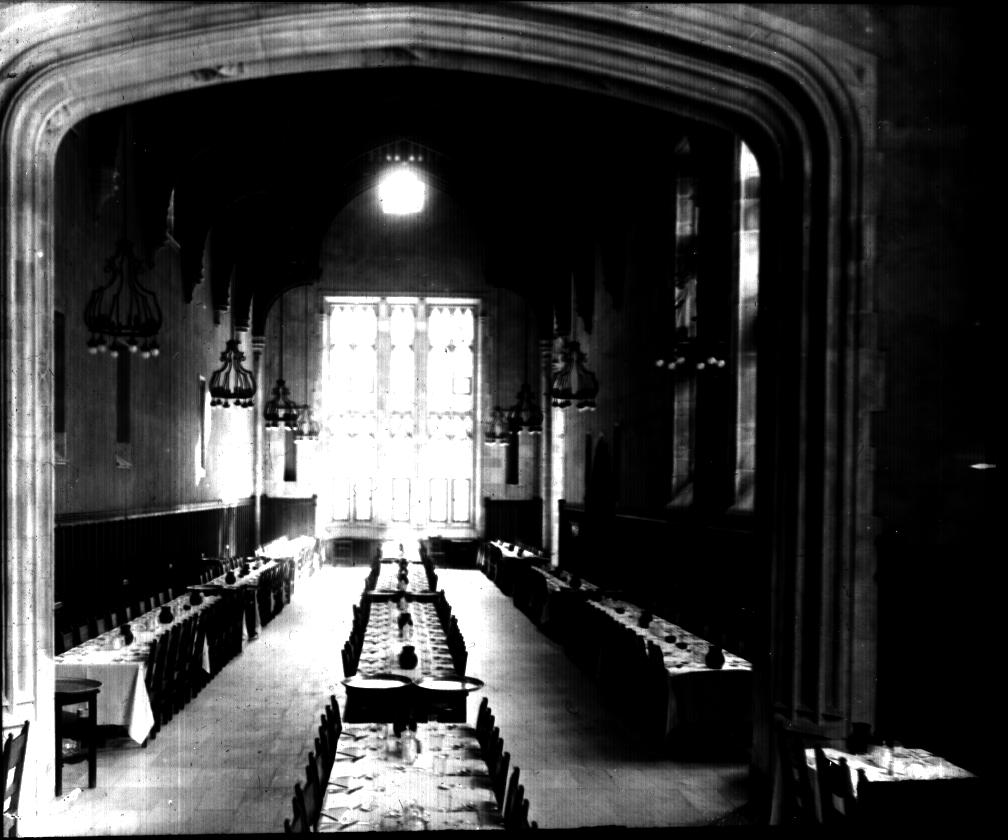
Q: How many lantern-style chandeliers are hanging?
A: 8